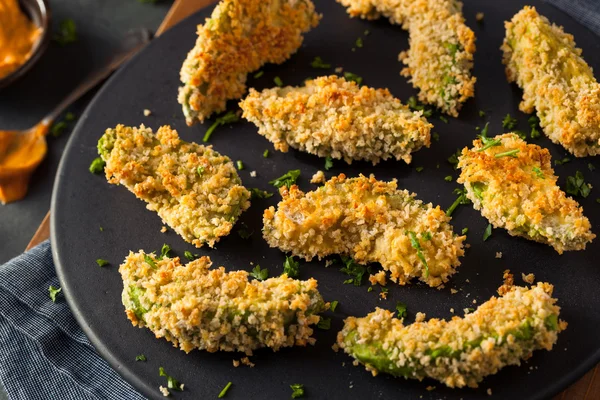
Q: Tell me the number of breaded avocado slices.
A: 9